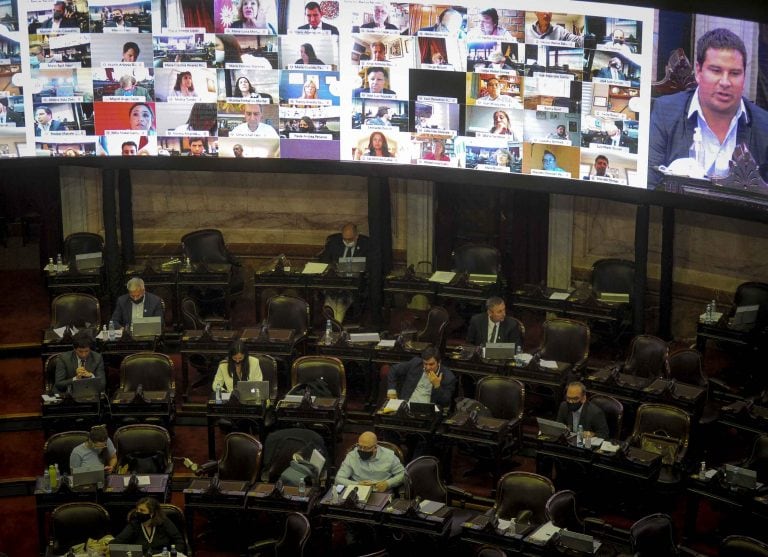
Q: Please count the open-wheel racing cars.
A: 0